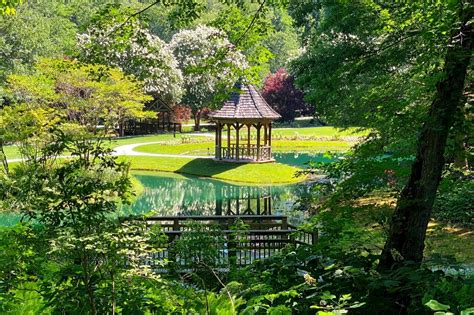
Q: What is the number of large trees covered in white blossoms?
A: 2